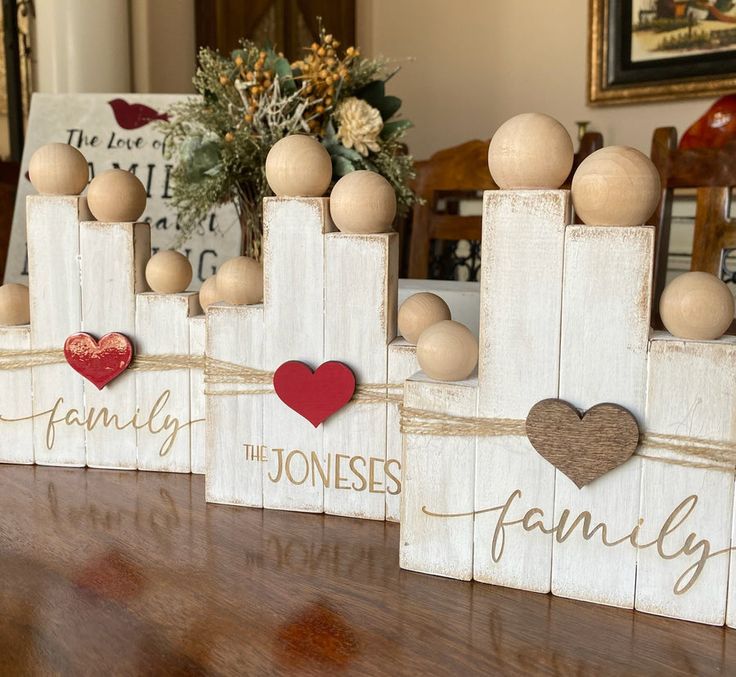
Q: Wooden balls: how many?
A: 13